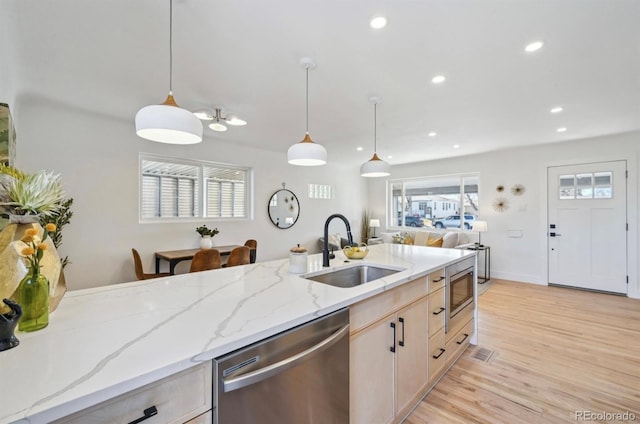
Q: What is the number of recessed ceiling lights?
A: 9